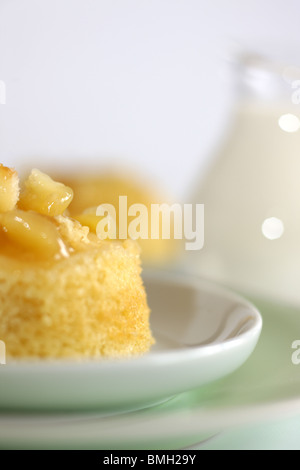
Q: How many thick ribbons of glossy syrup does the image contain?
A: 0